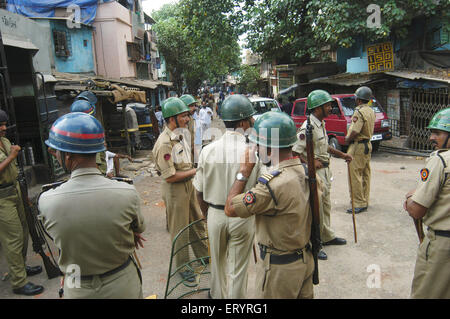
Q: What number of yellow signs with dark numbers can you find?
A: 1